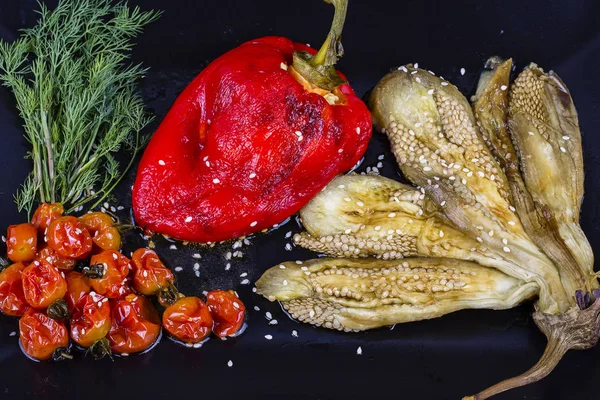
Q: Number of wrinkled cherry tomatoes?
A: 15